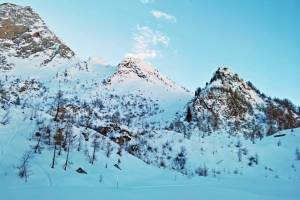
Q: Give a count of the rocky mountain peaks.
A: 3